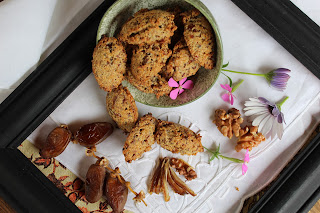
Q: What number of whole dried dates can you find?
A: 4